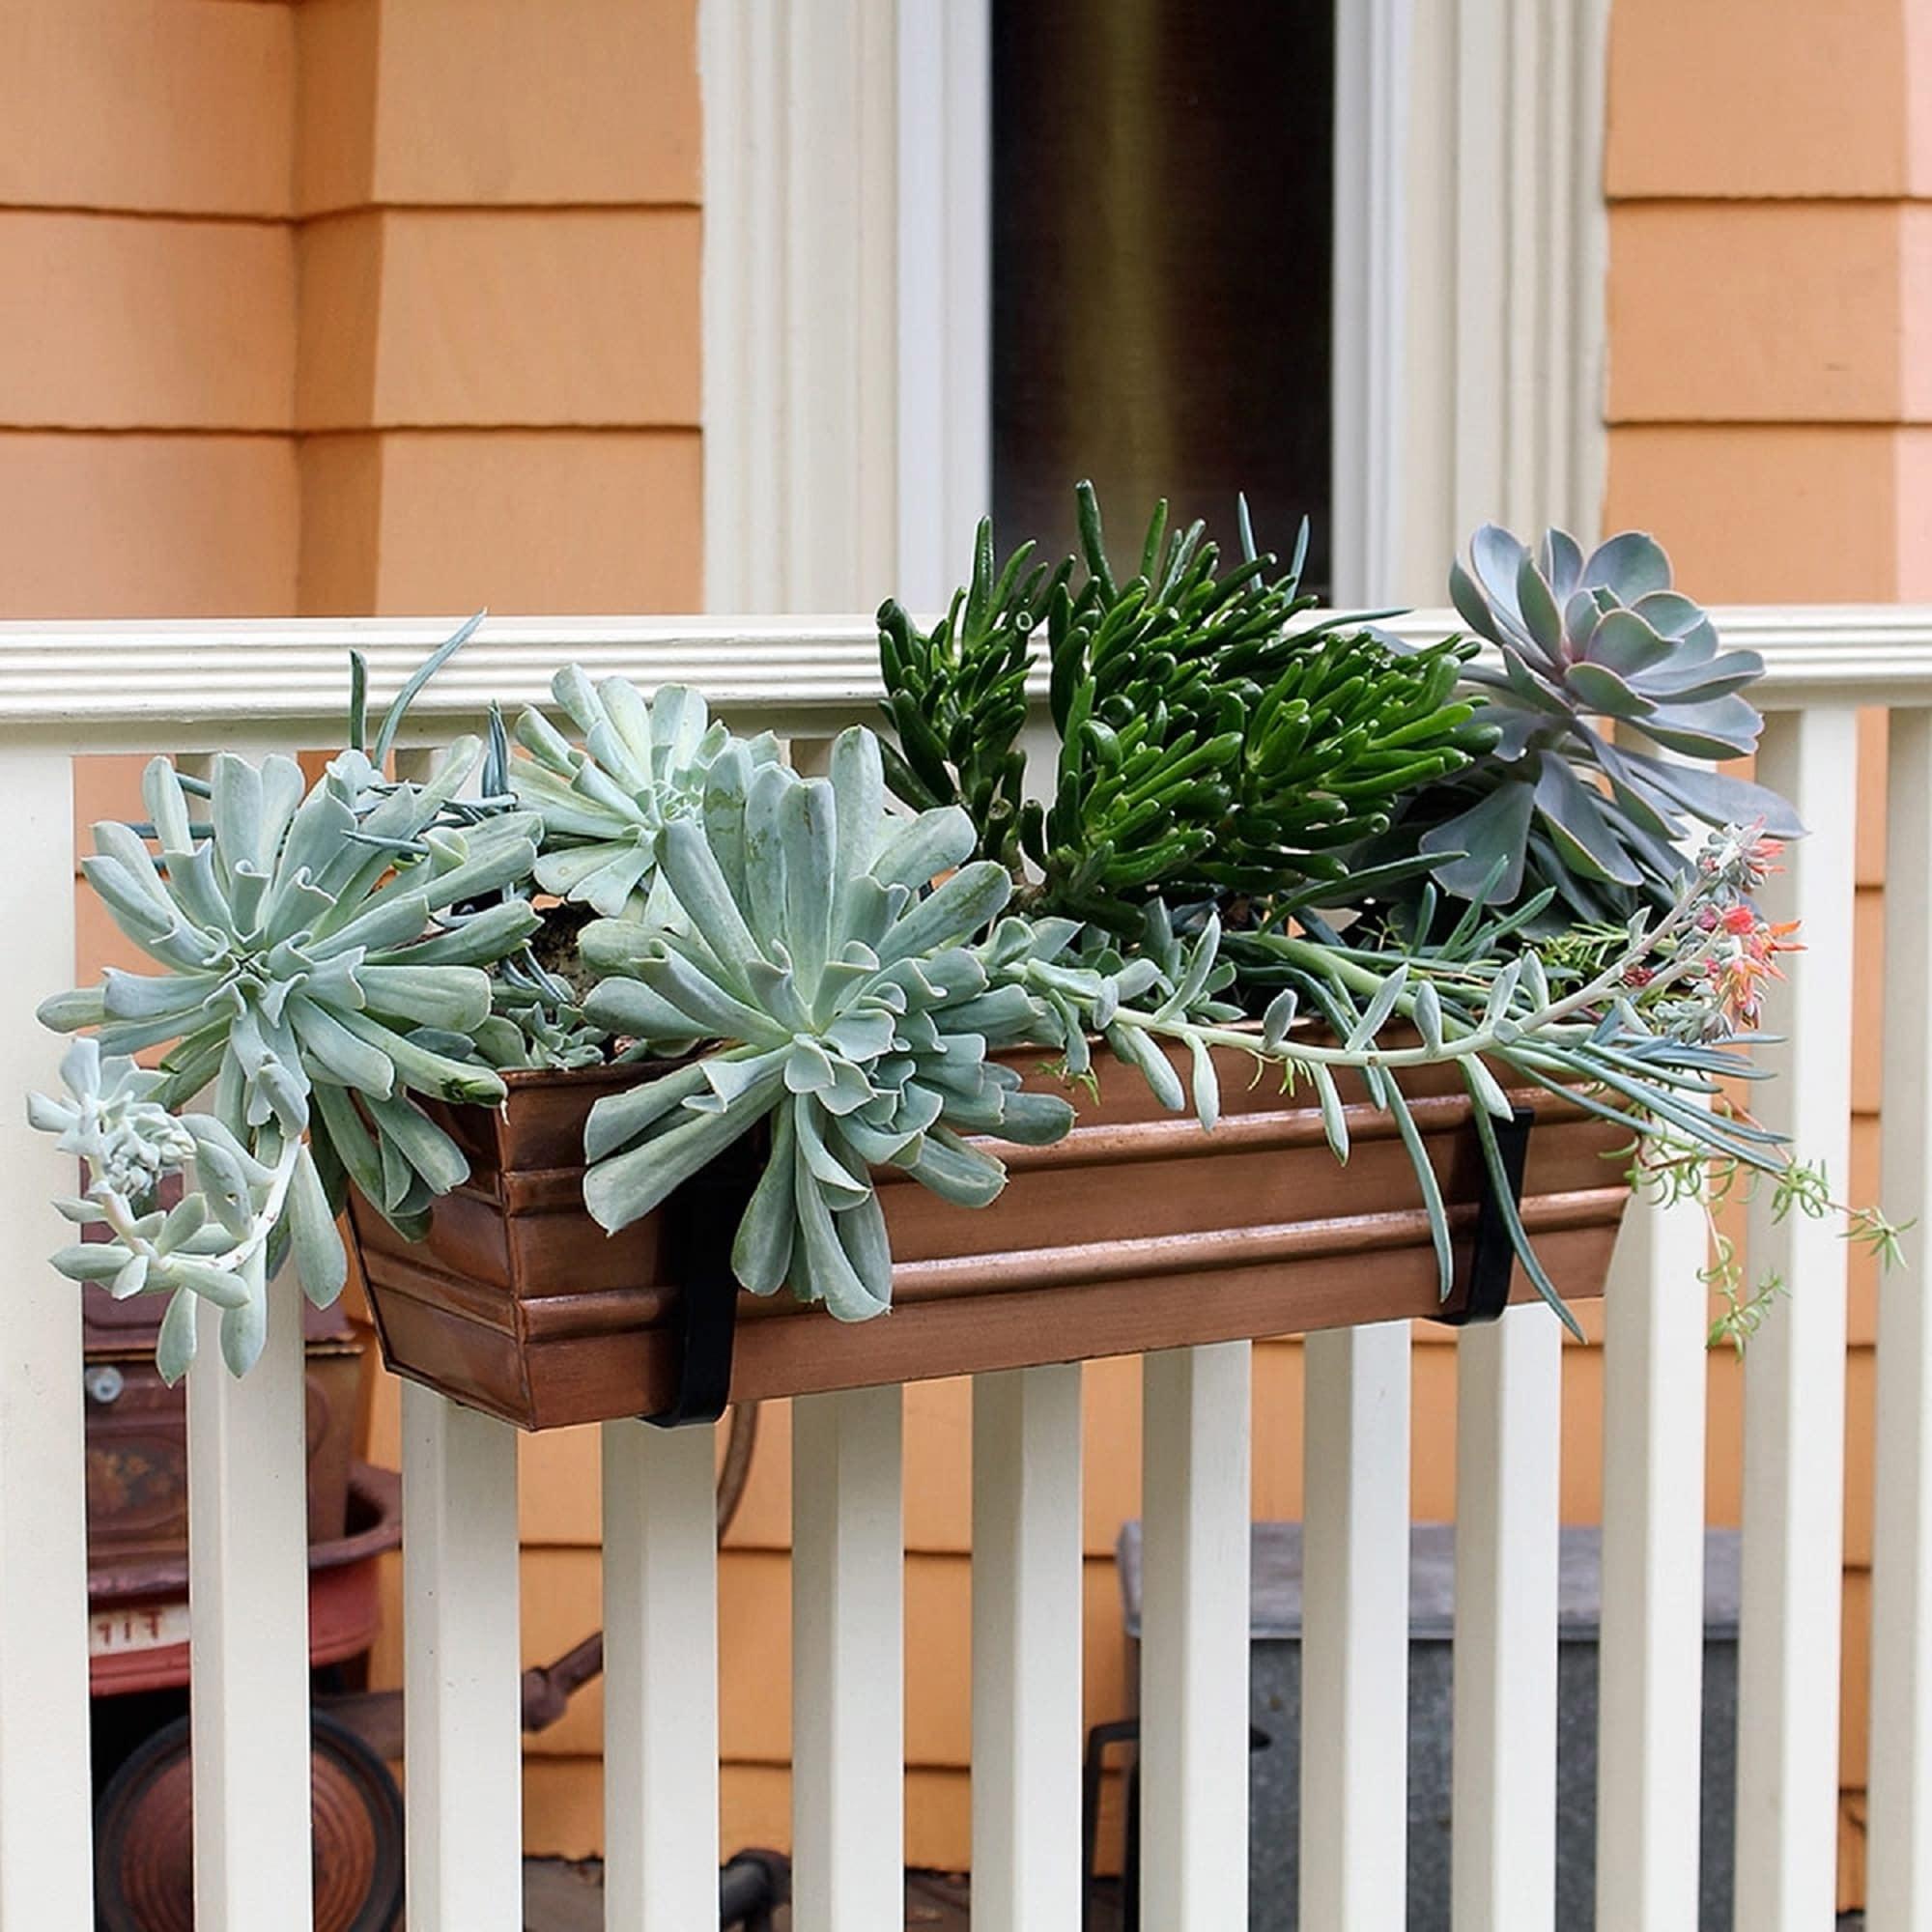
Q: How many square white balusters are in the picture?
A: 12